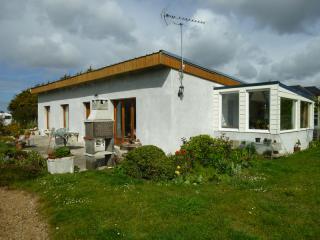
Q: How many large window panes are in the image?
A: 4